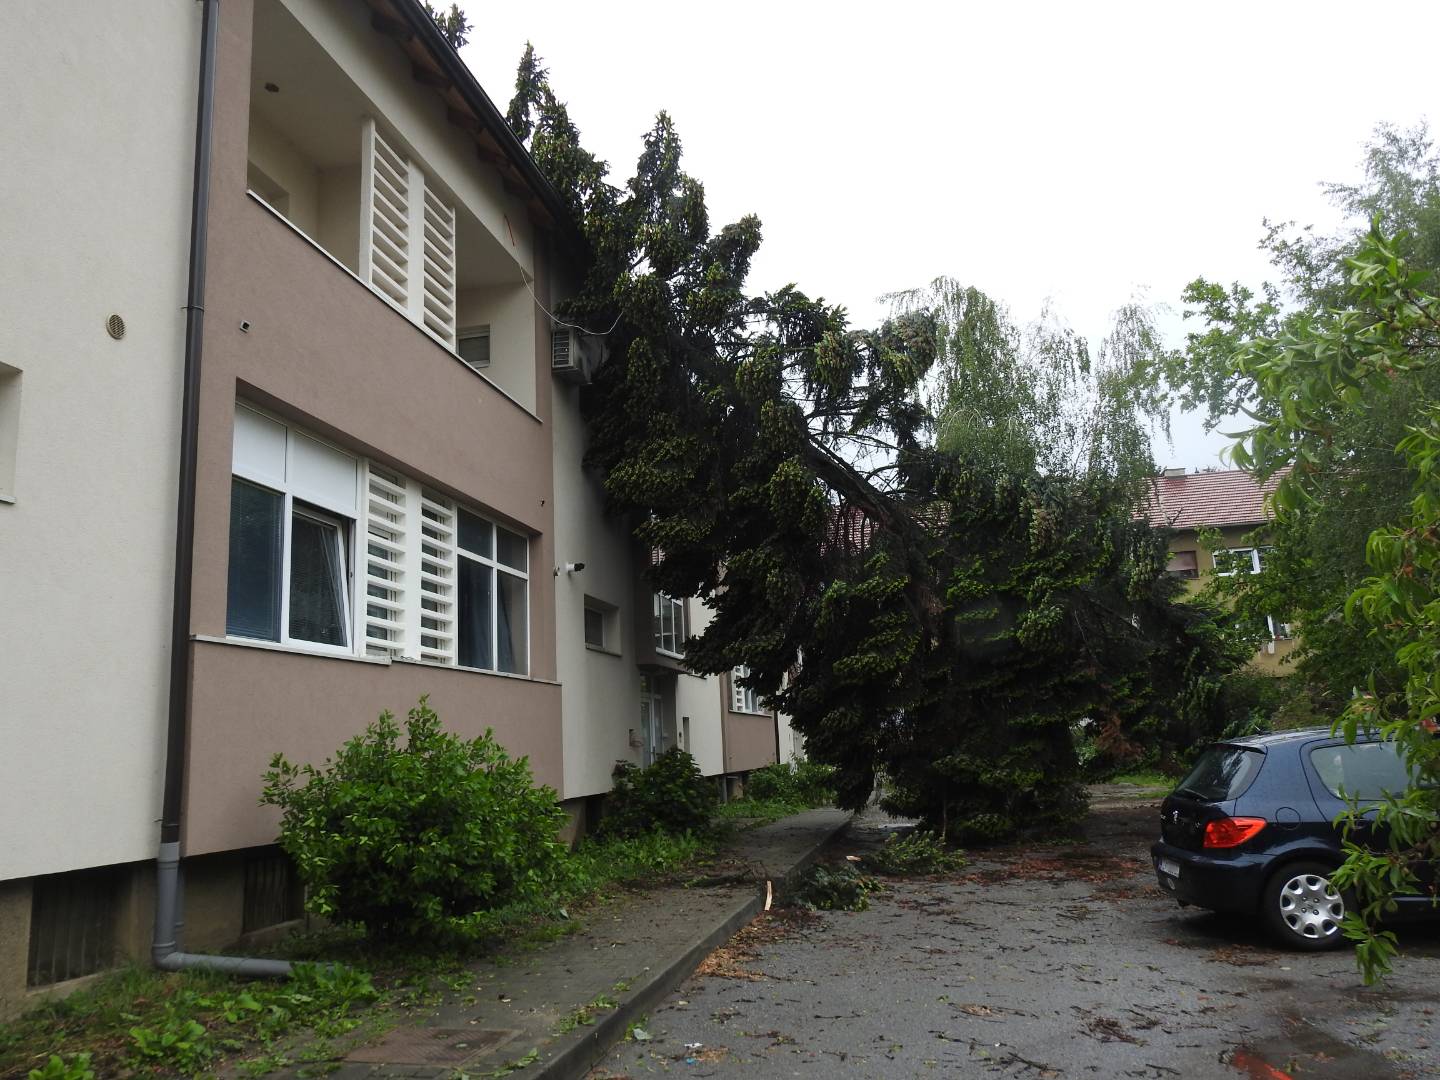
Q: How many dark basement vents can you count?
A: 2